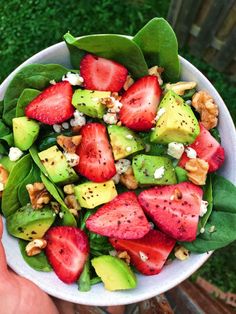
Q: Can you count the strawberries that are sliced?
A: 9